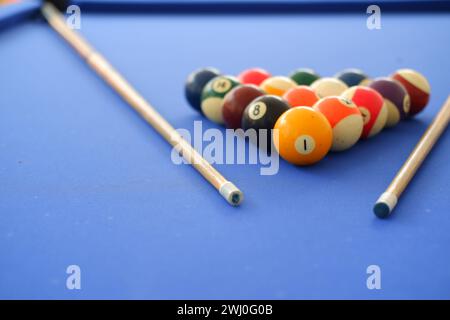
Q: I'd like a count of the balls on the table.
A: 15